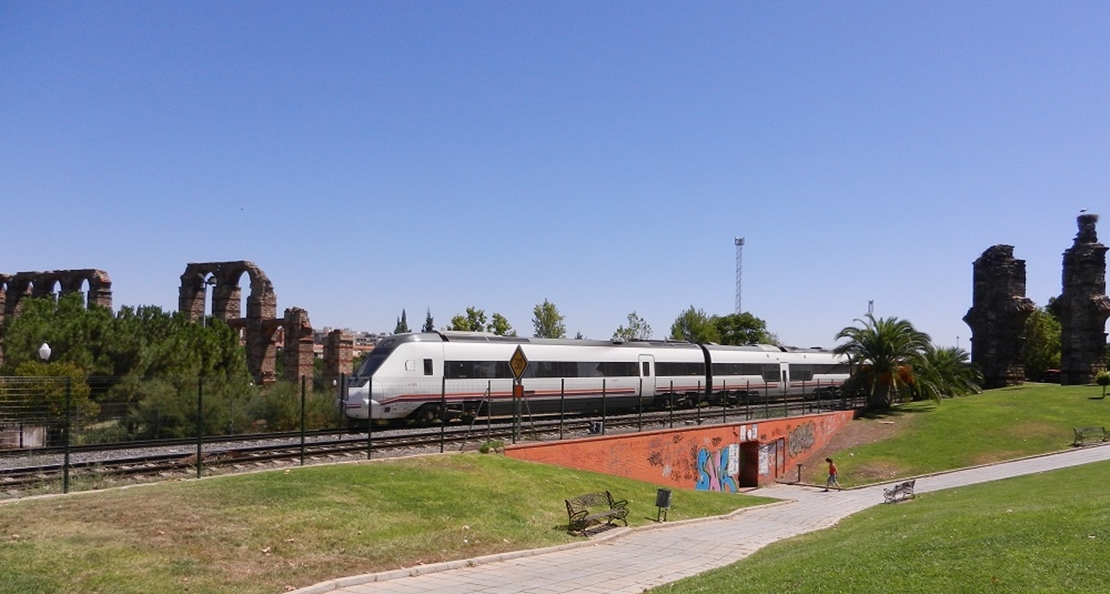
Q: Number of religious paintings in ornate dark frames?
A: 0